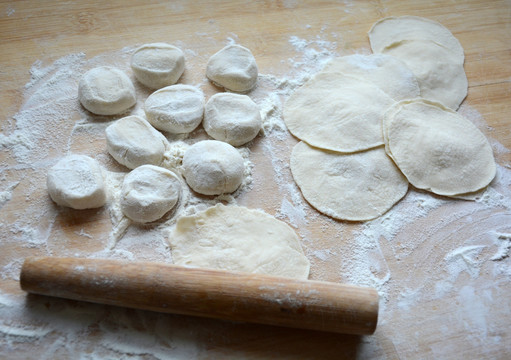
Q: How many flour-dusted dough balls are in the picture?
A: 9